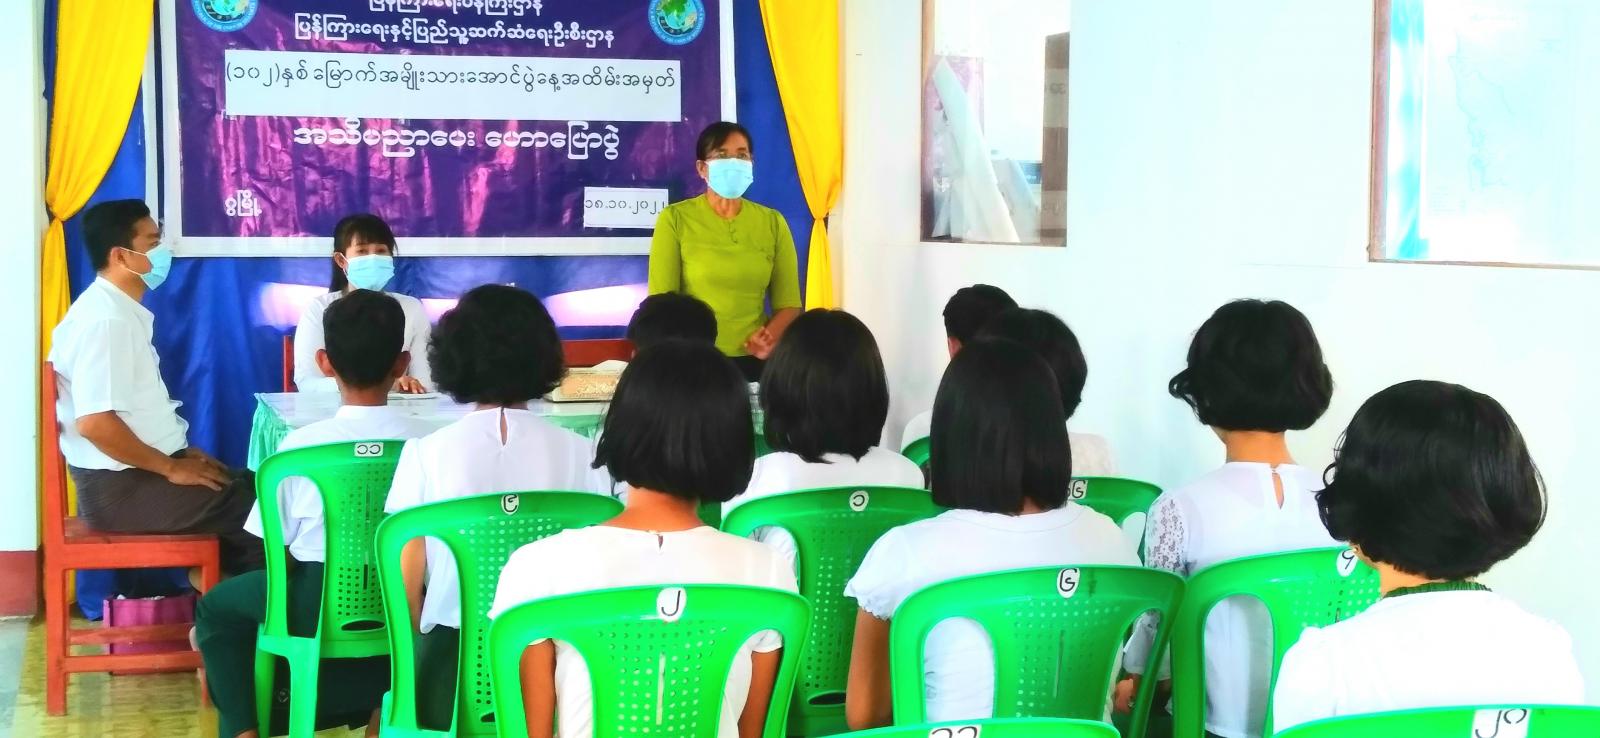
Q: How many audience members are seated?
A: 10